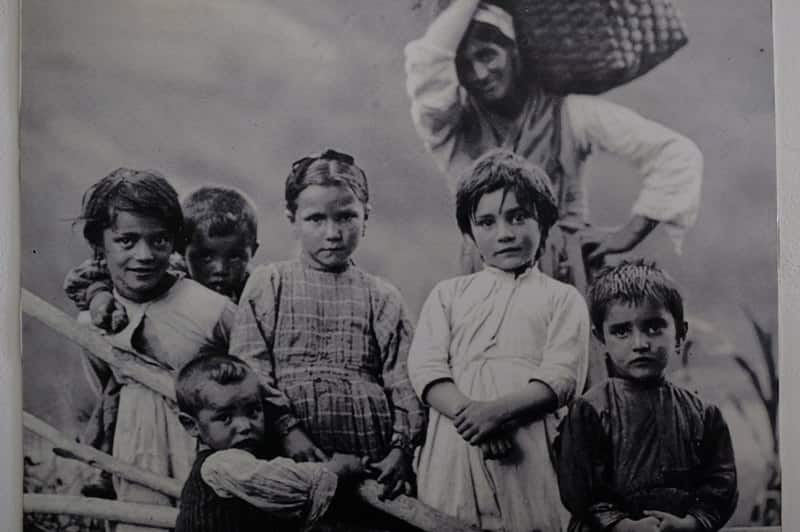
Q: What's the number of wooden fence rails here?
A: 3